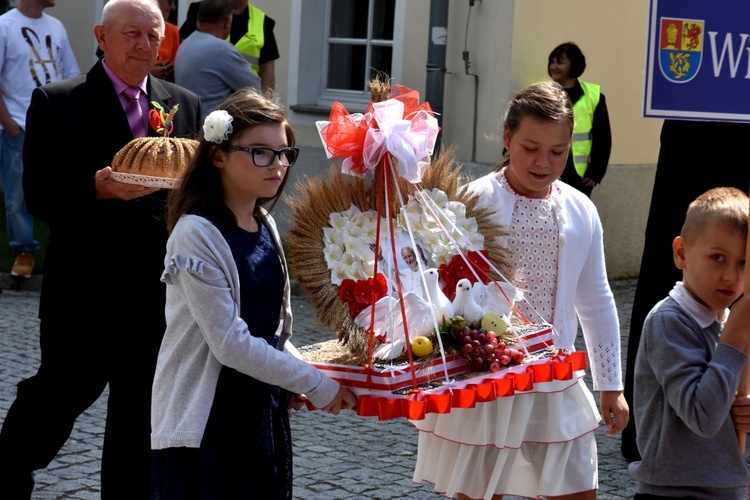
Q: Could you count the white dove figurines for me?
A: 2